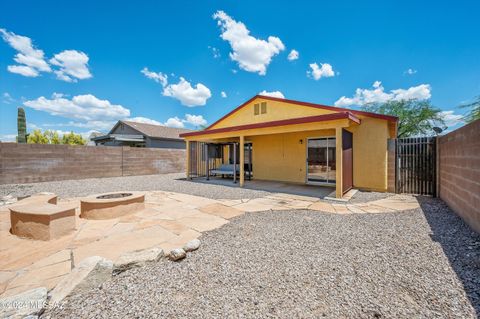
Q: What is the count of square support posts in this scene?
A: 3